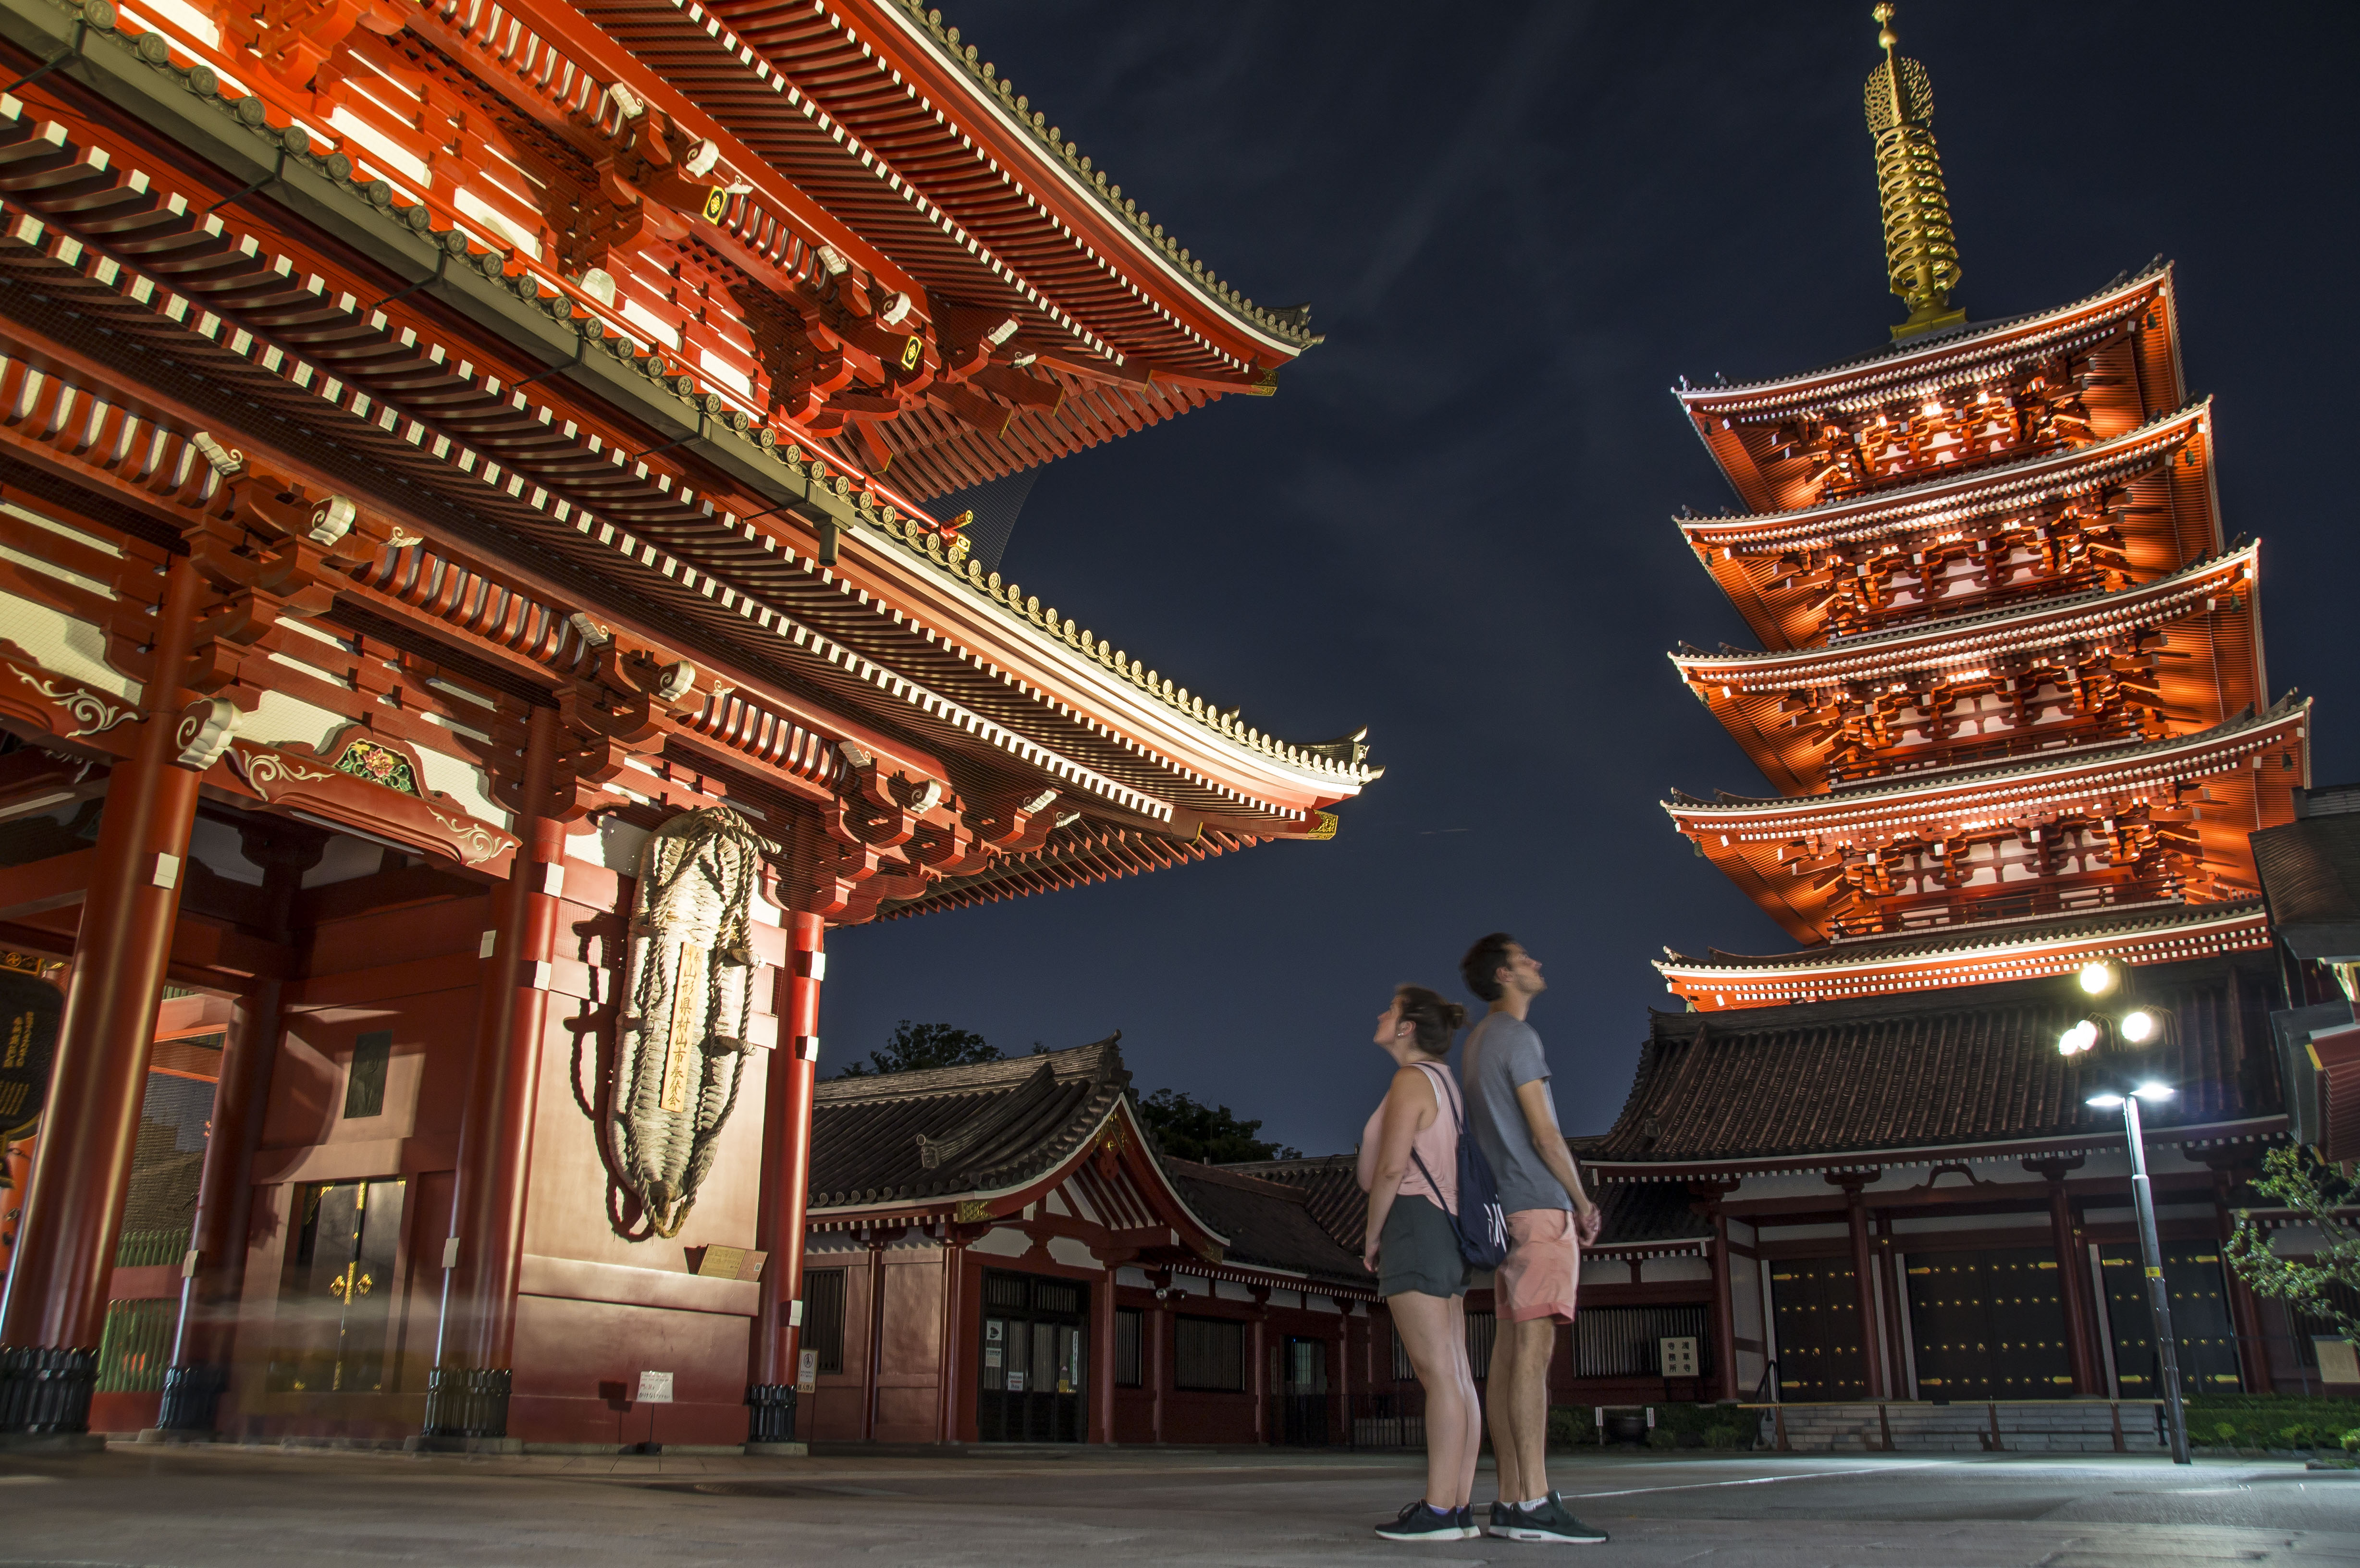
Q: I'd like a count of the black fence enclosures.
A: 4